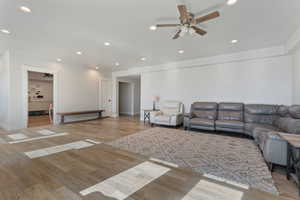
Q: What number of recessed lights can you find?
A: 12